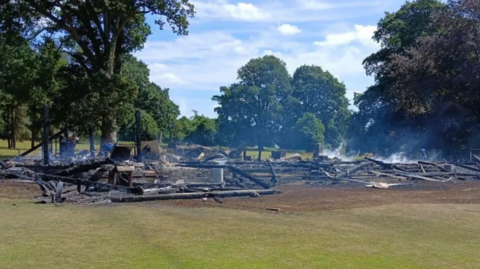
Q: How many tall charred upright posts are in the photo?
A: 2